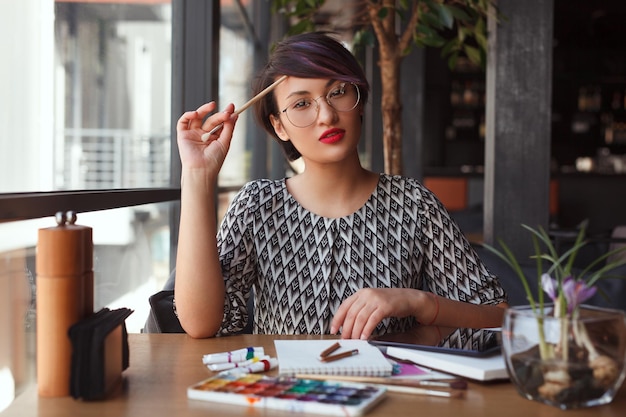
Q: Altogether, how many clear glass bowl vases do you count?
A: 1